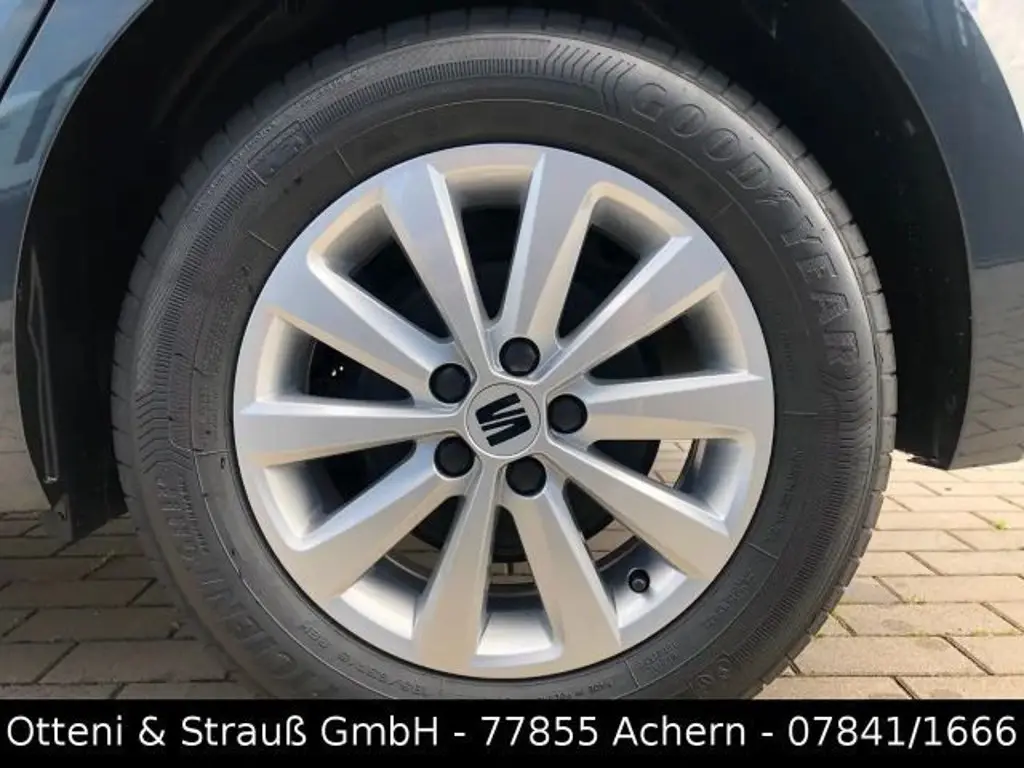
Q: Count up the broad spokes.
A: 10